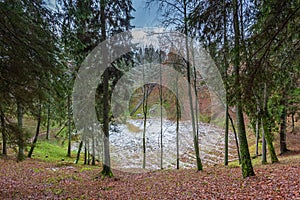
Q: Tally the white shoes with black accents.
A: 0